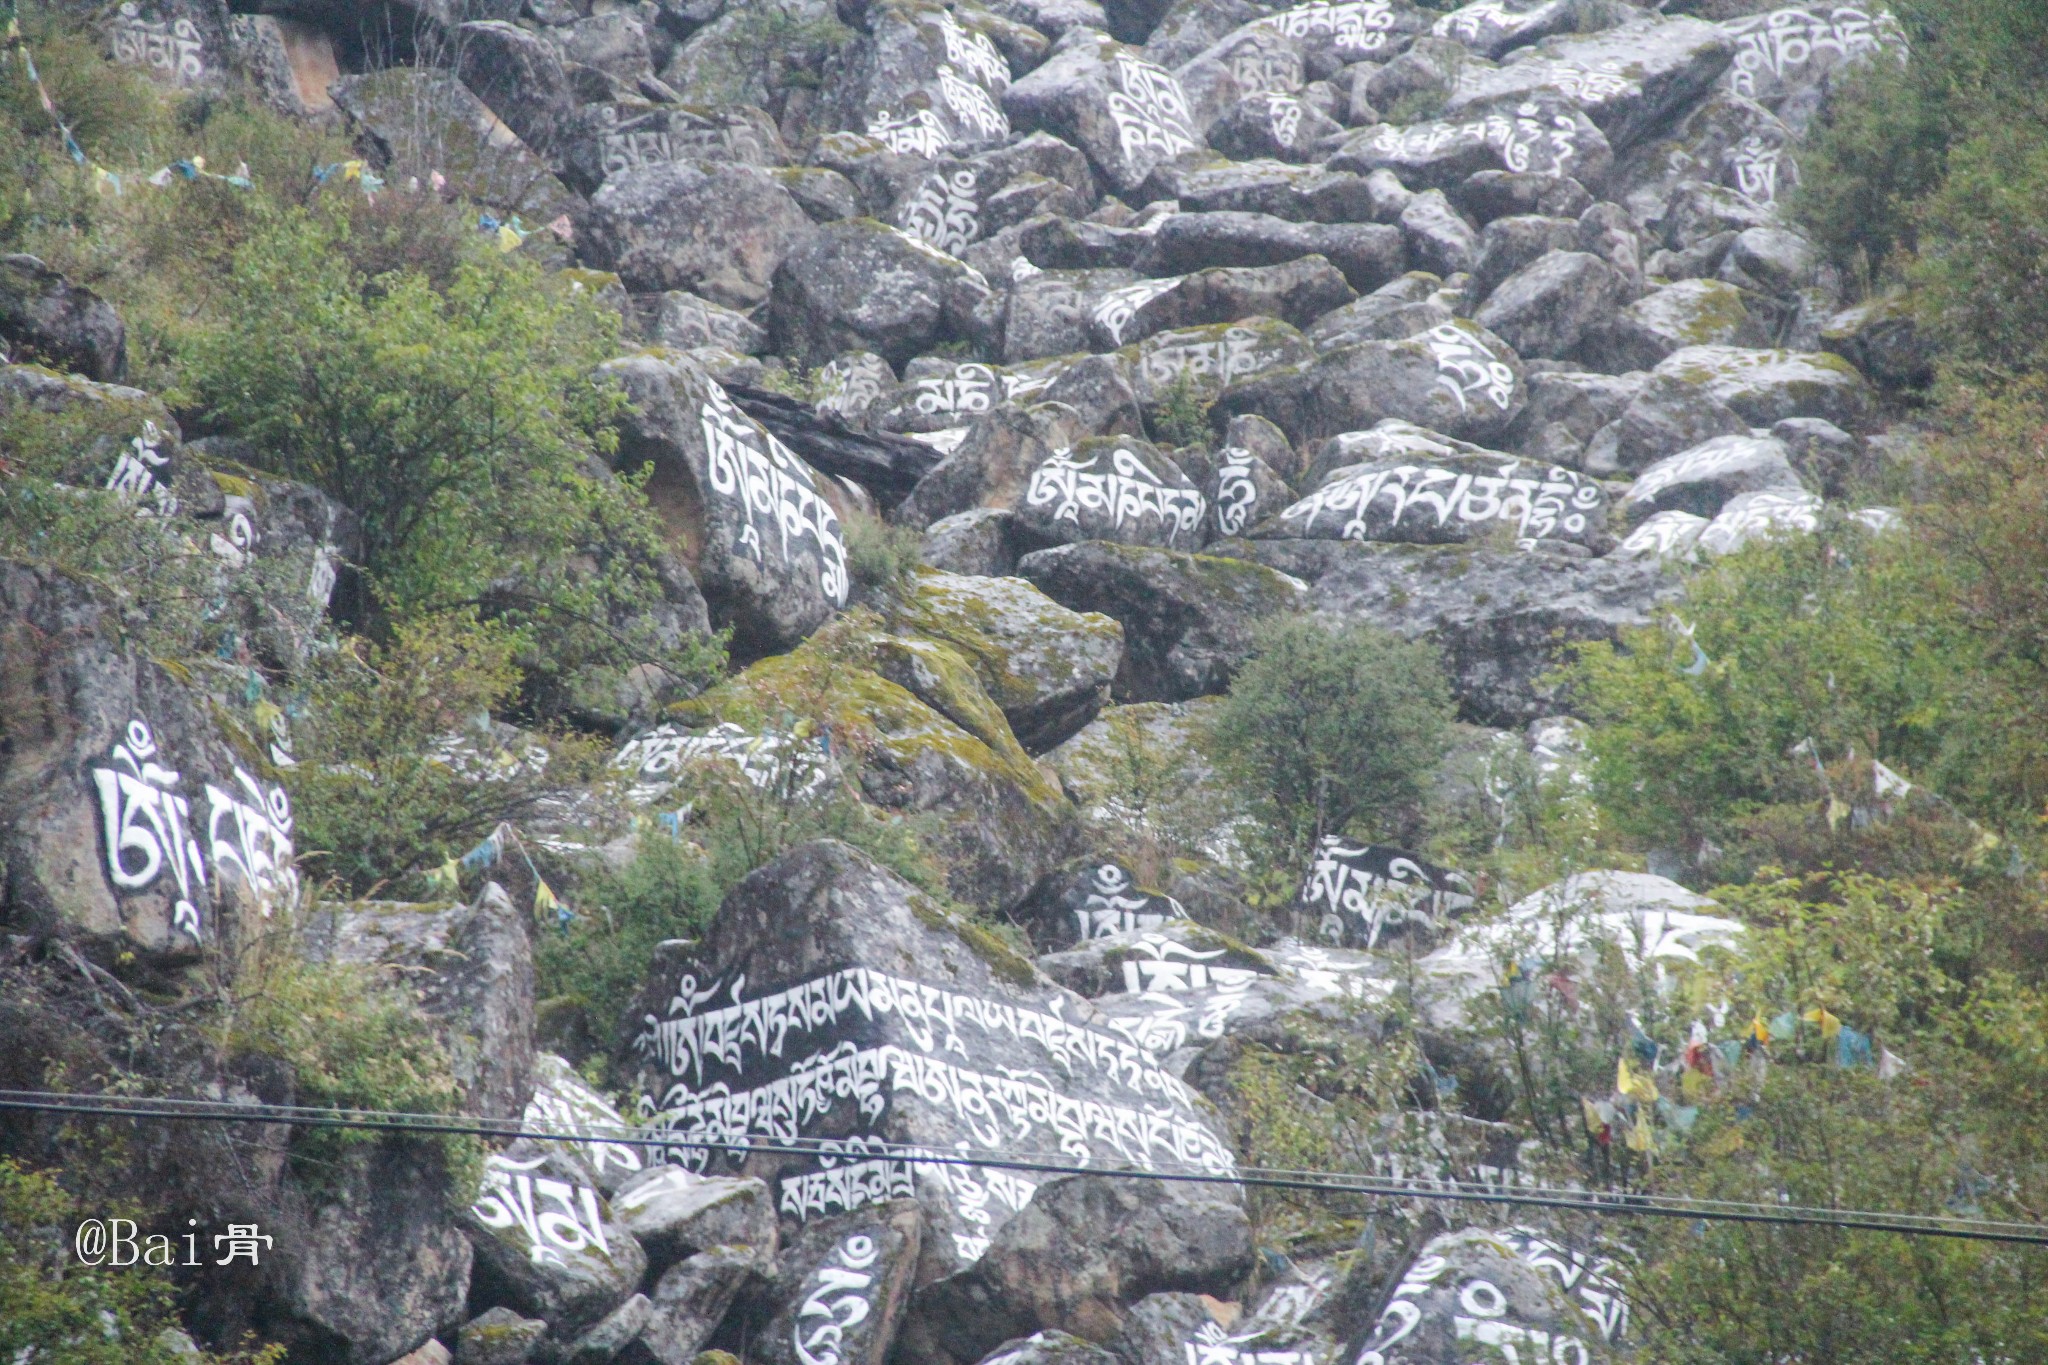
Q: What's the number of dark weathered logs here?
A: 1